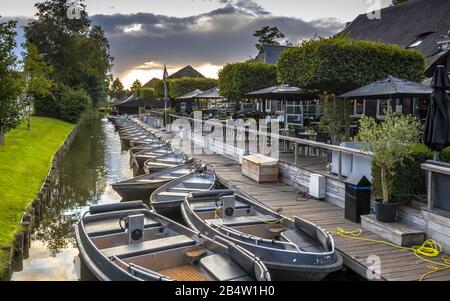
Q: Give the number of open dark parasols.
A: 4